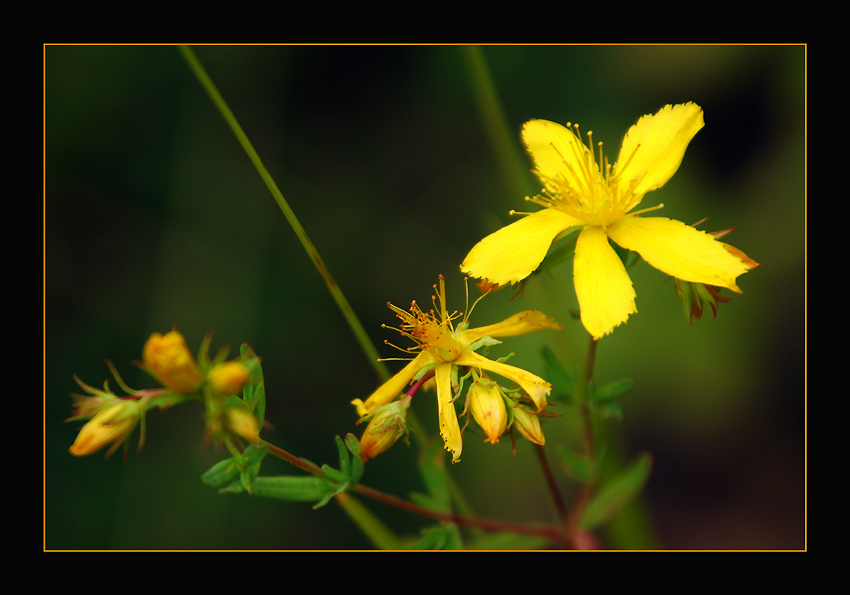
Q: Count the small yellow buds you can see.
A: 7